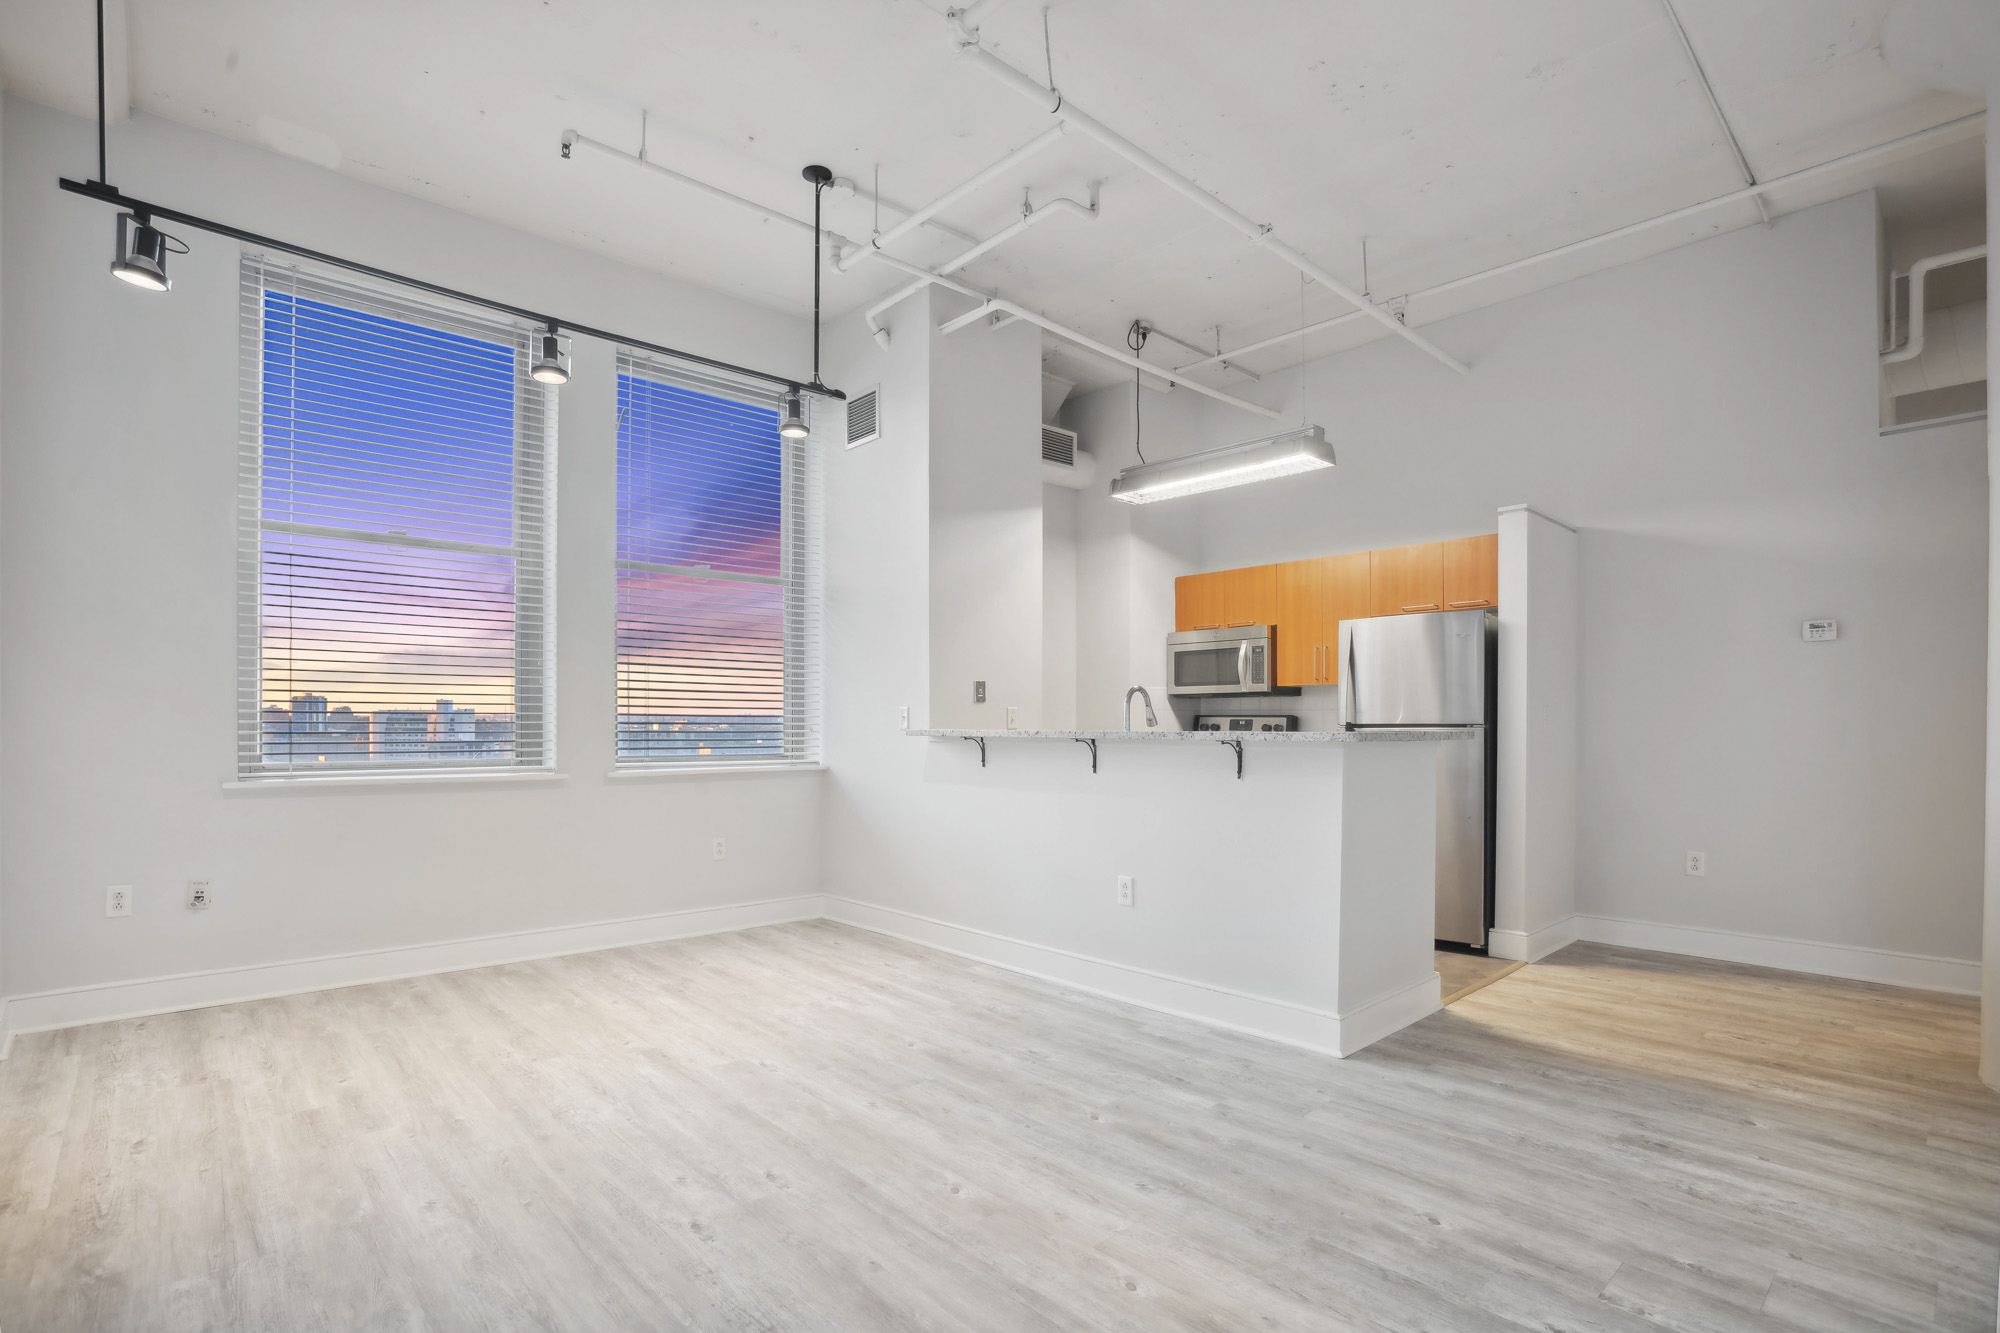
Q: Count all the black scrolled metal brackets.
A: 3